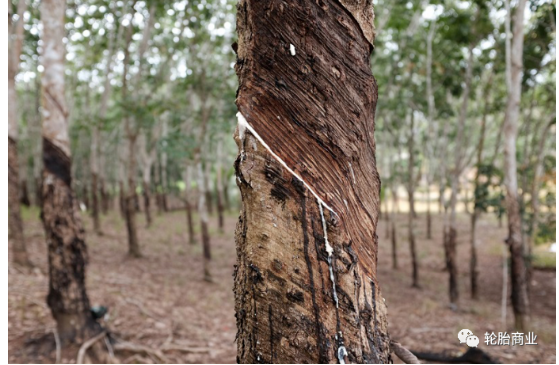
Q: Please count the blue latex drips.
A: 0